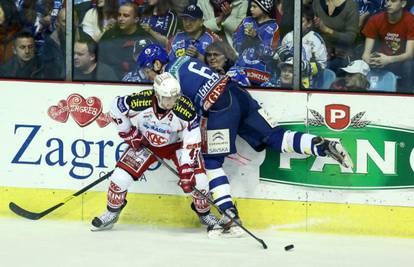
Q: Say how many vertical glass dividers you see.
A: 2